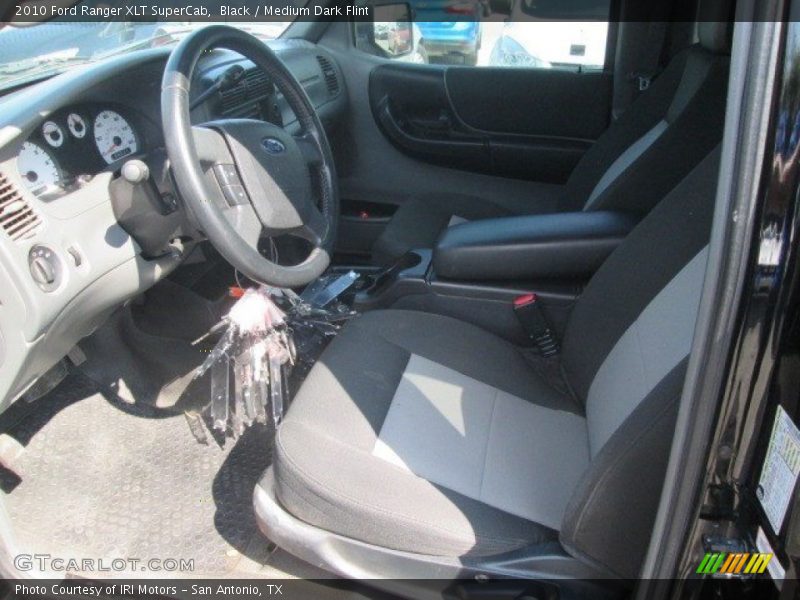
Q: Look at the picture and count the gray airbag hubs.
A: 1